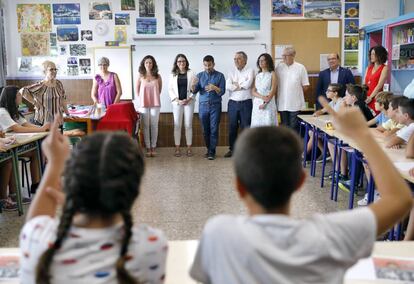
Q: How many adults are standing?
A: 10